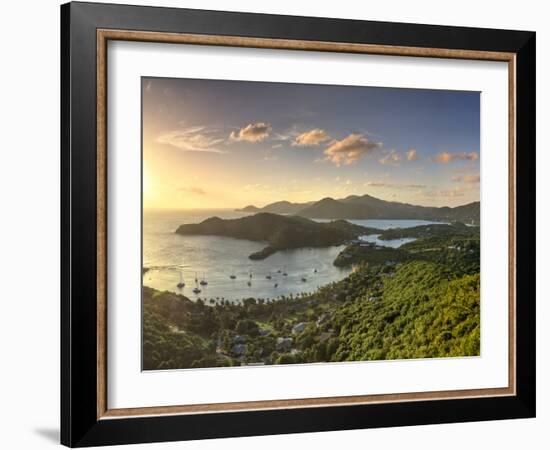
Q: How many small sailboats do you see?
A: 13